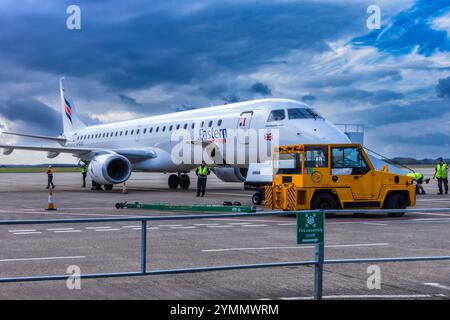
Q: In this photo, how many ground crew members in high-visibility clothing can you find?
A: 5